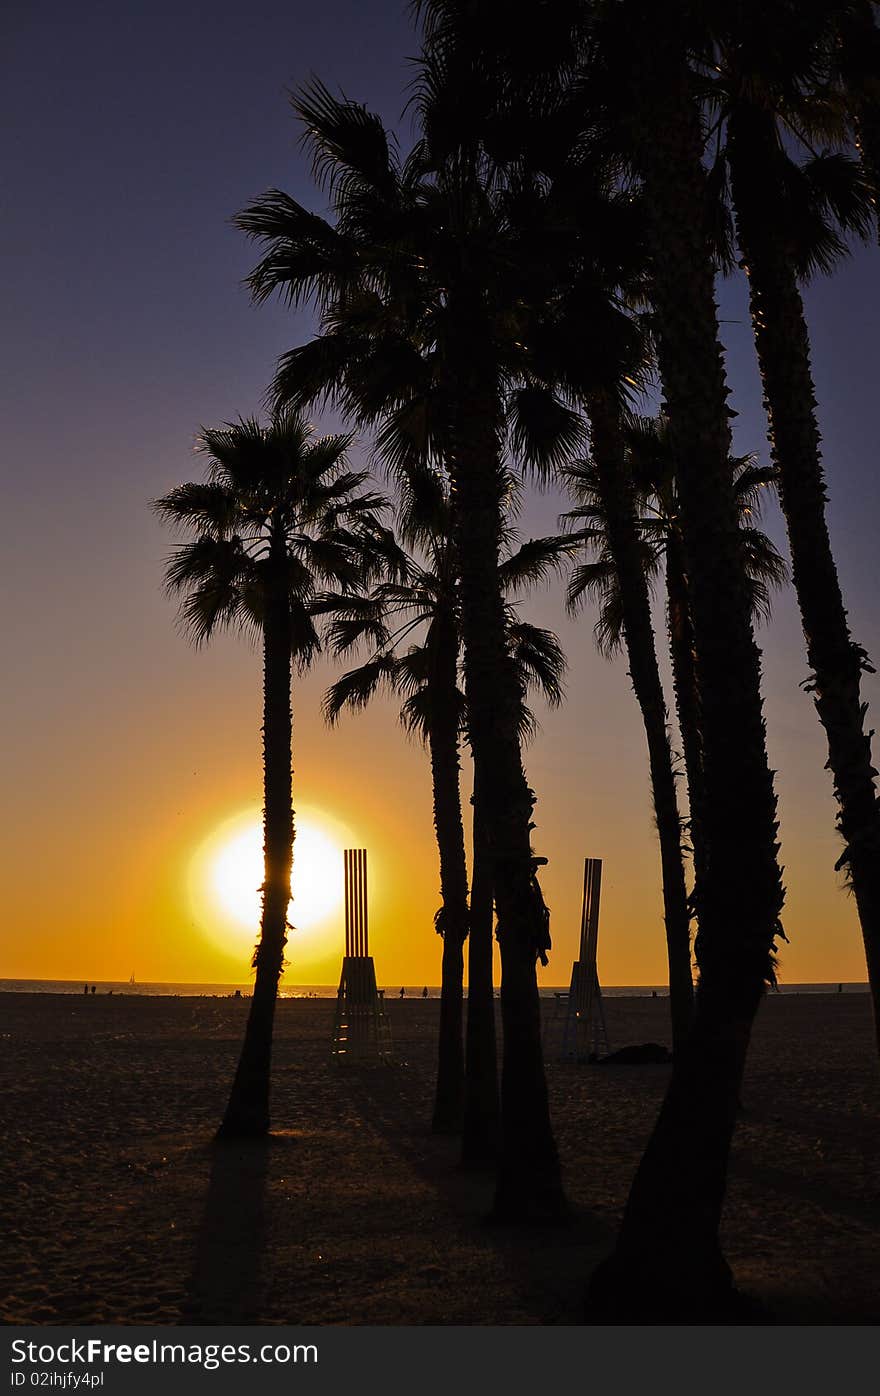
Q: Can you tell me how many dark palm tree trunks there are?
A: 8